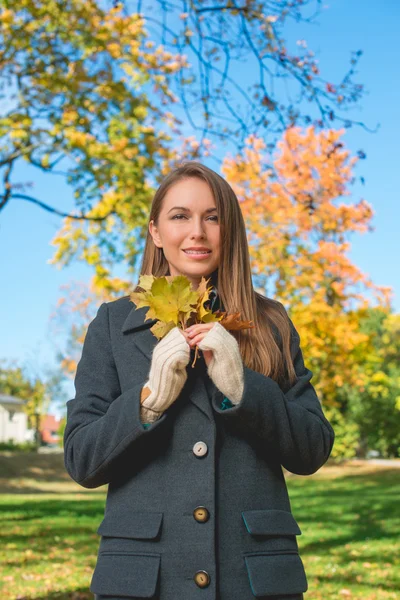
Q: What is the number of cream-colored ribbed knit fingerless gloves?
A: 2